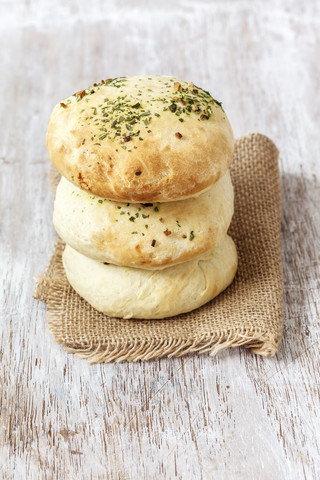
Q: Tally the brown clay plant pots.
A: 0